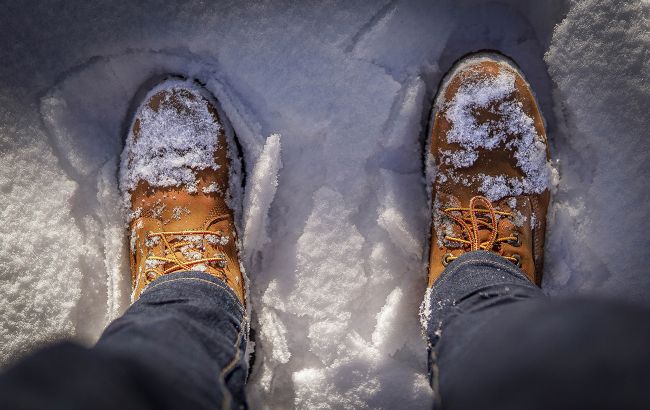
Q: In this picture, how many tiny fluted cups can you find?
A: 0